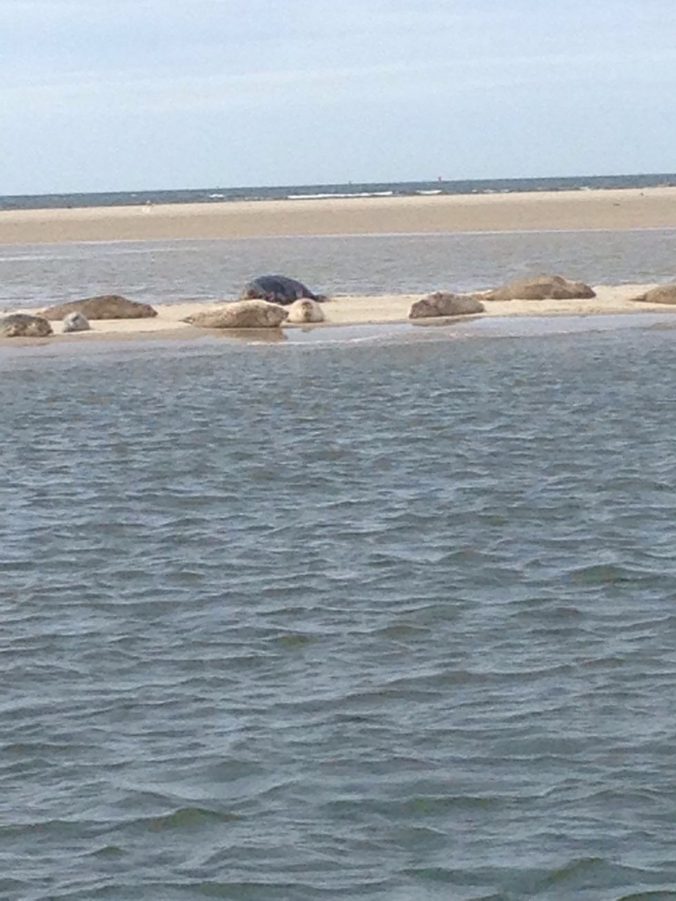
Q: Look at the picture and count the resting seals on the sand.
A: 9